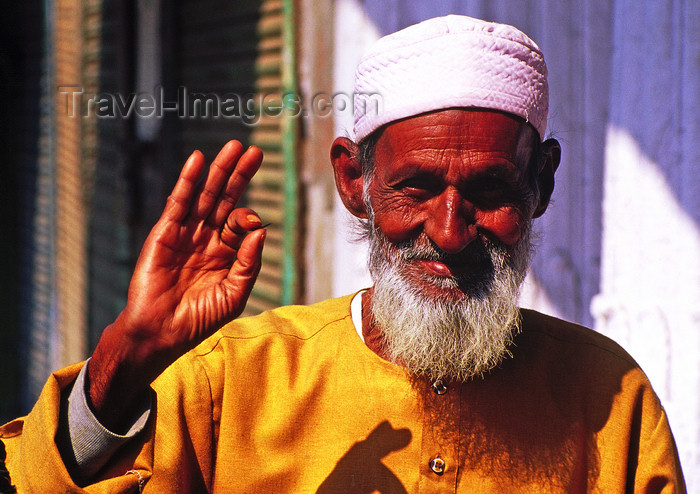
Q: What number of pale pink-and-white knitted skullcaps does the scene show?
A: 1